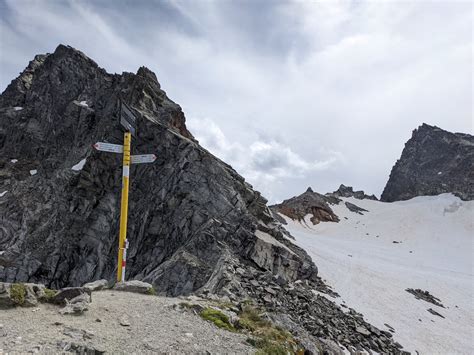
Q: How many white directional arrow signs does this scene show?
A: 2